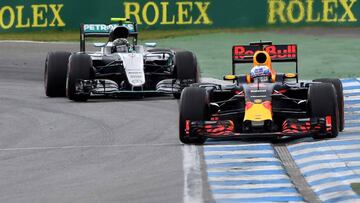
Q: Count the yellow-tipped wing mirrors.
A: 2